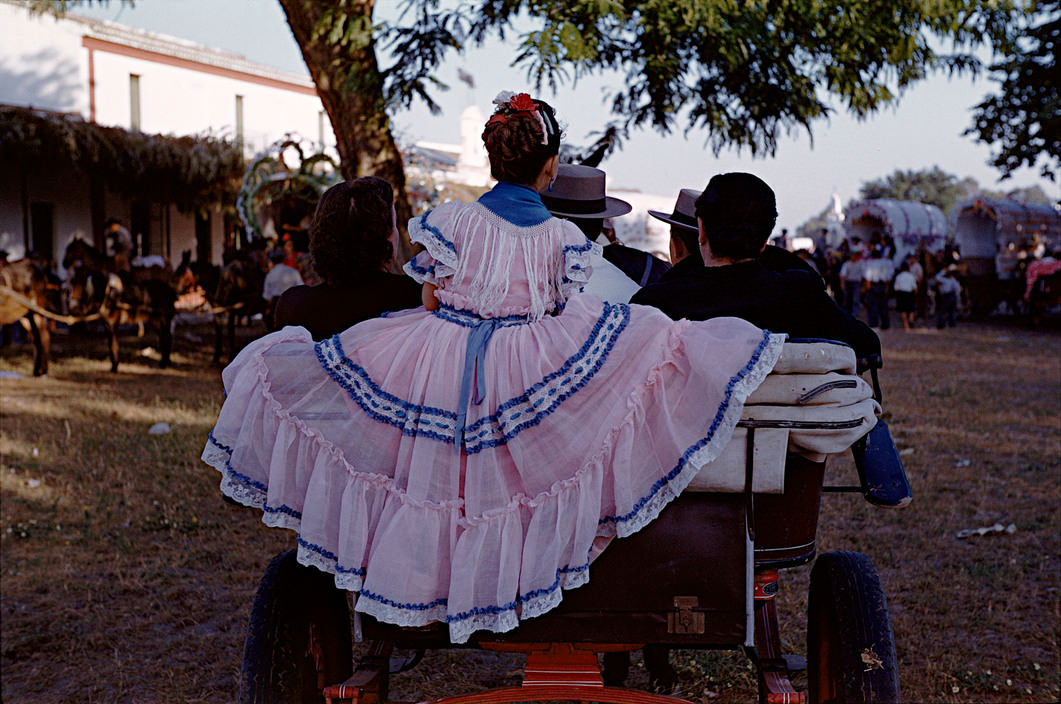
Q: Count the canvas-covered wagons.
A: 2